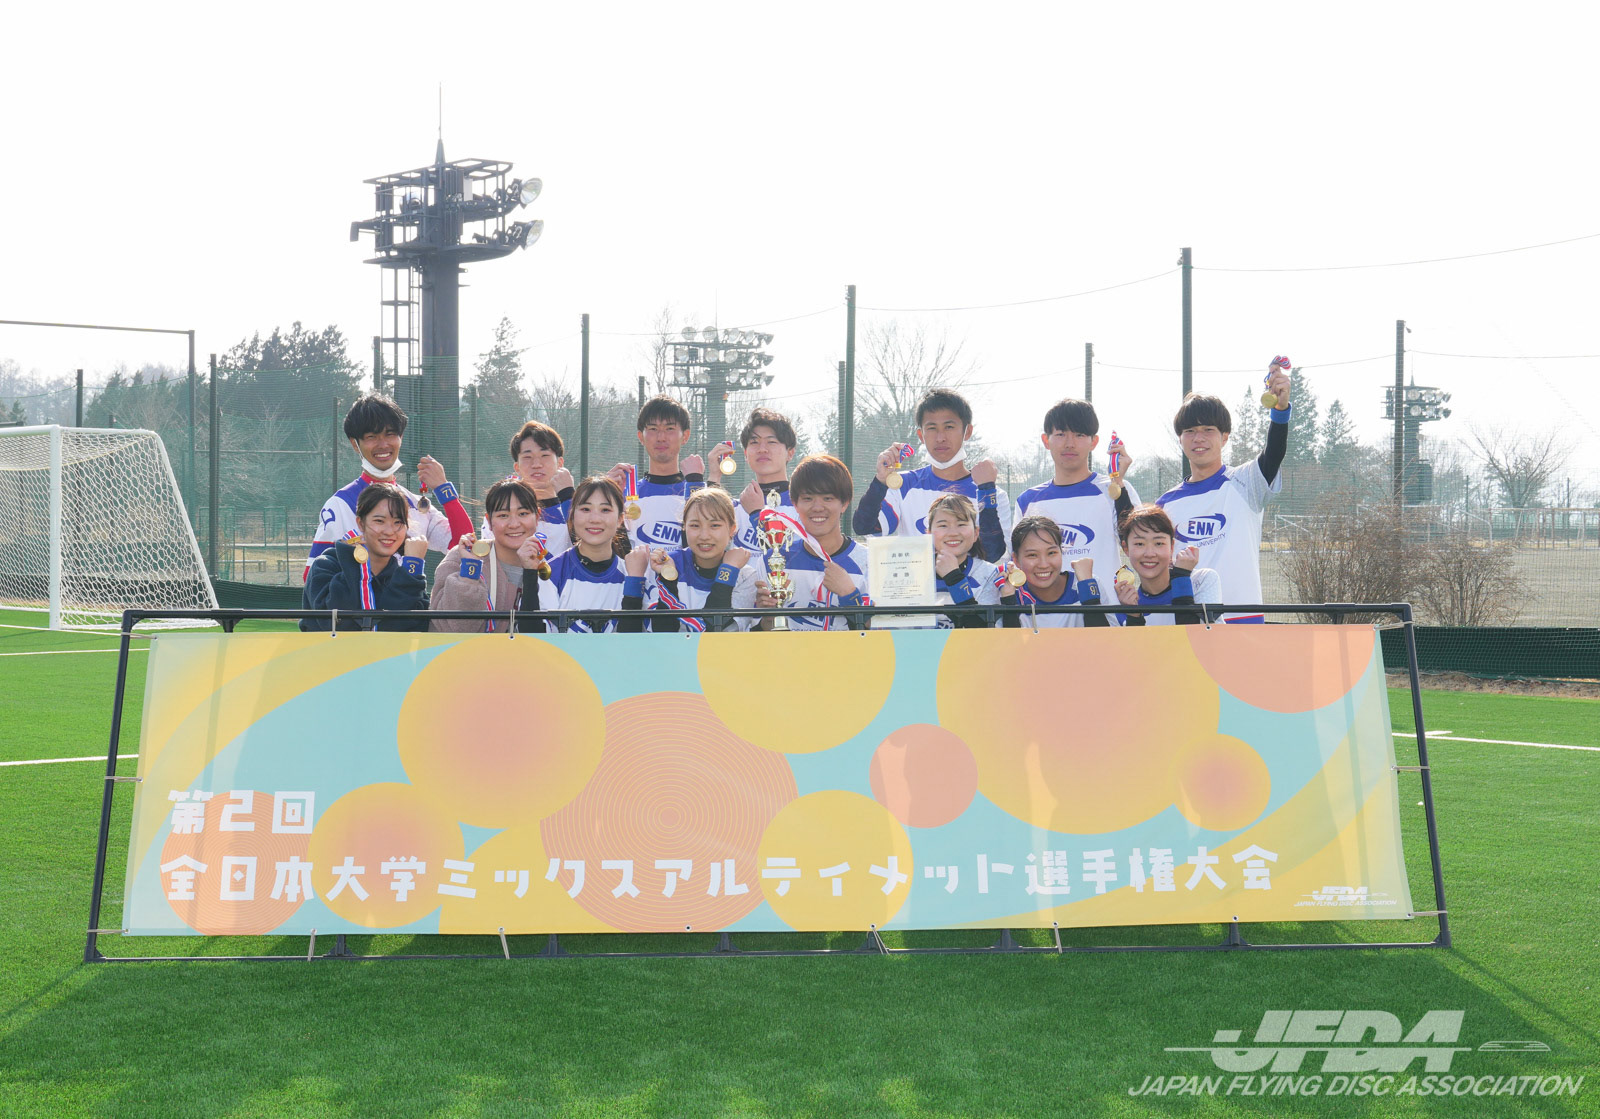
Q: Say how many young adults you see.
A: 15